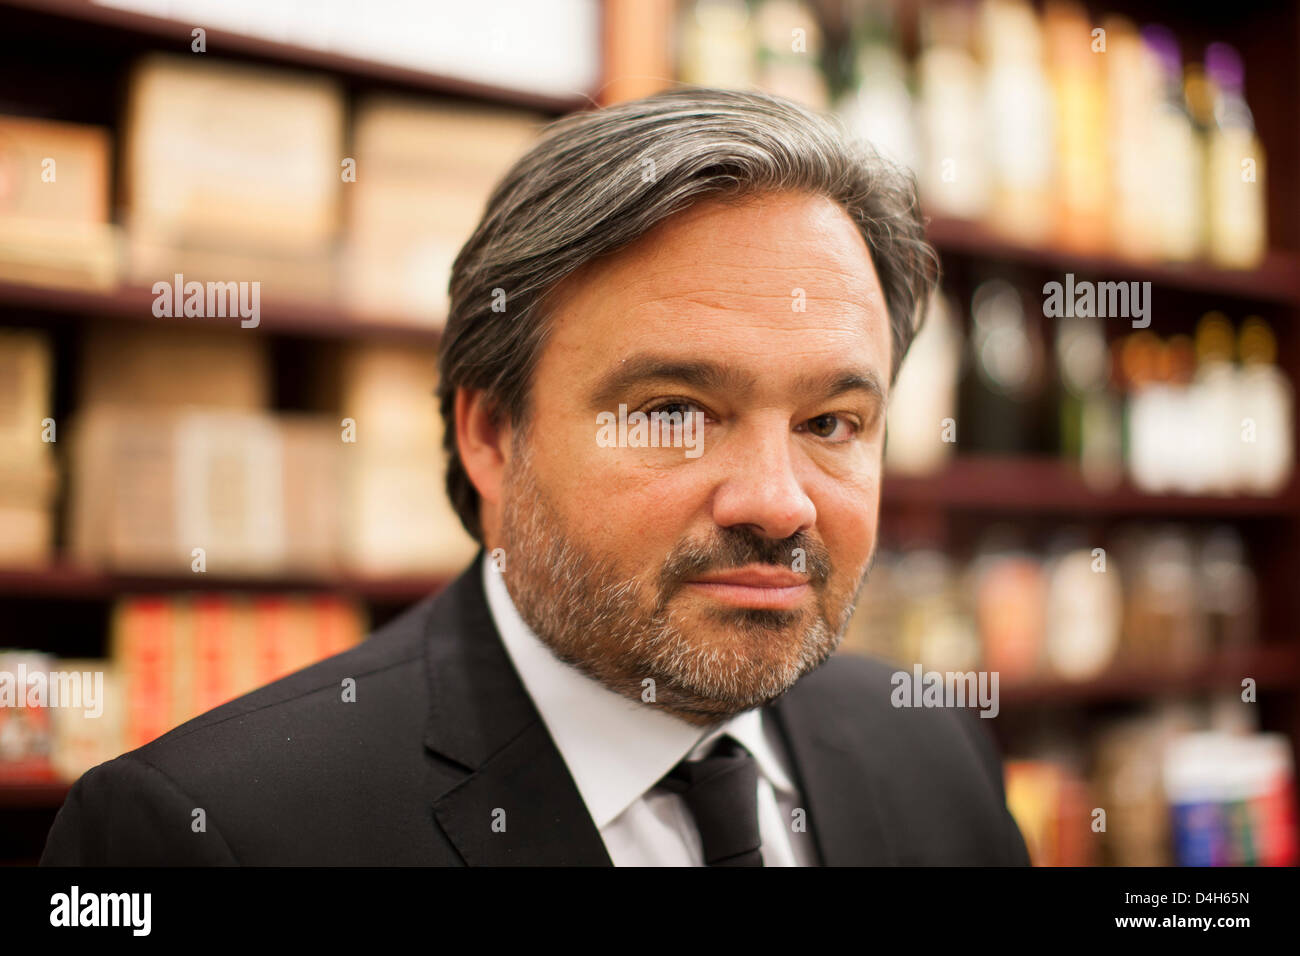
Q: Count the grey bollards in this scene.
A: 0